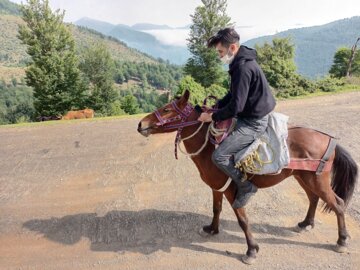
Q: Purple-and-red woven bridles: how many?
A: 1